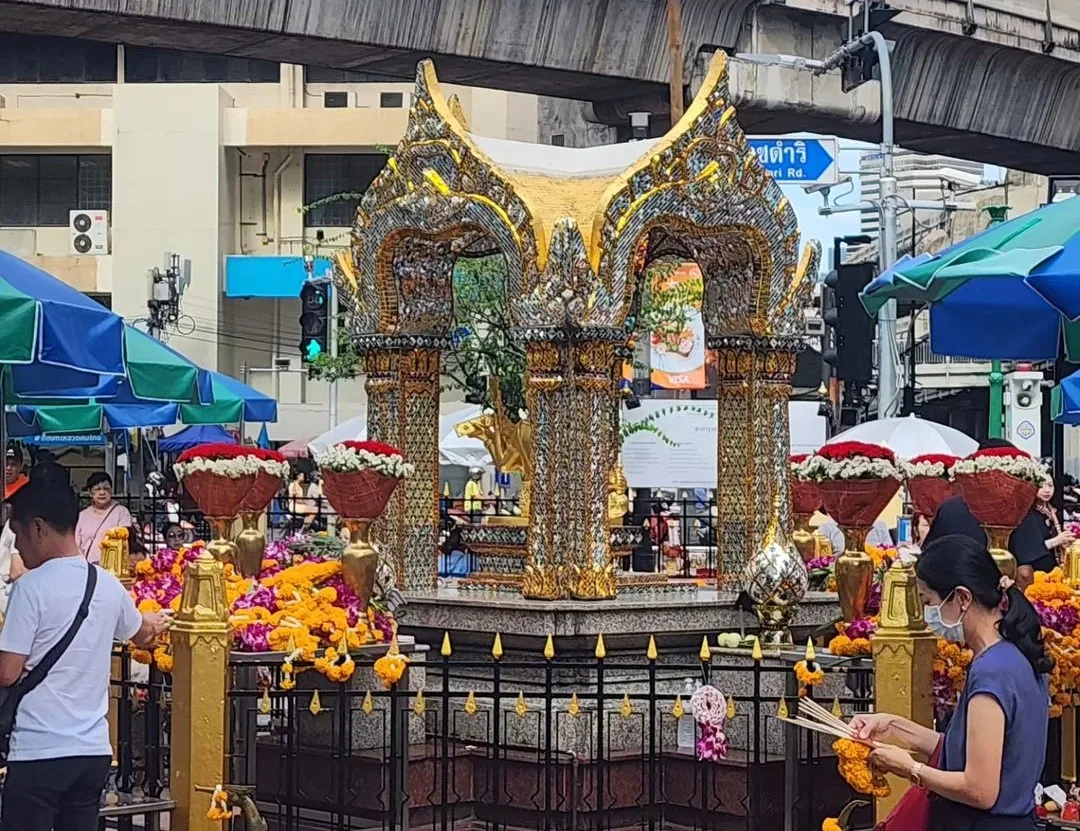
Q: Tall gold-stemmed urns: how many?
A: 7